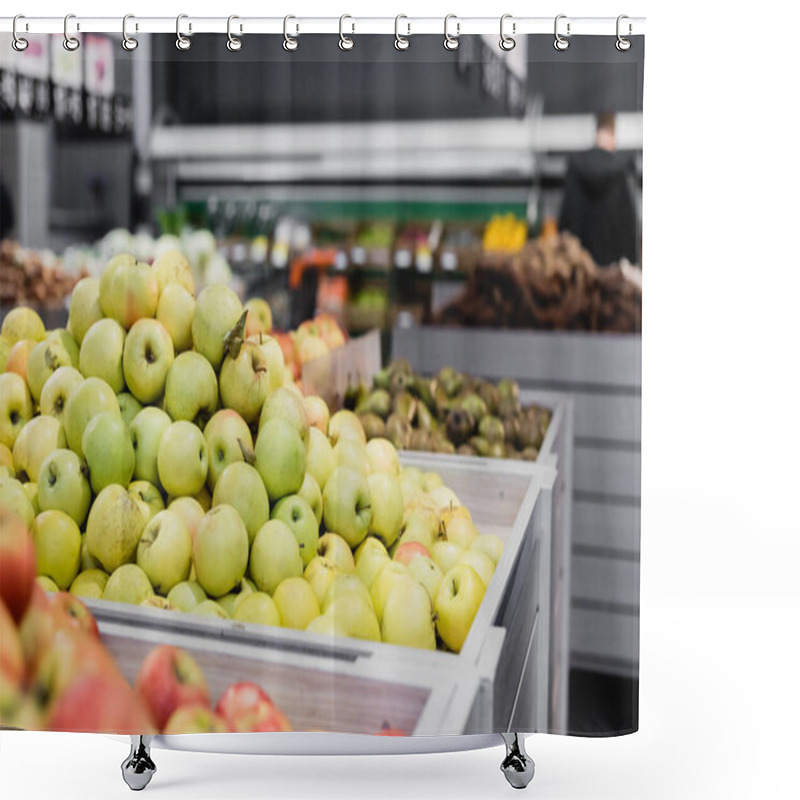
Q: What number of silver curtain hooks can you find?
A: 12